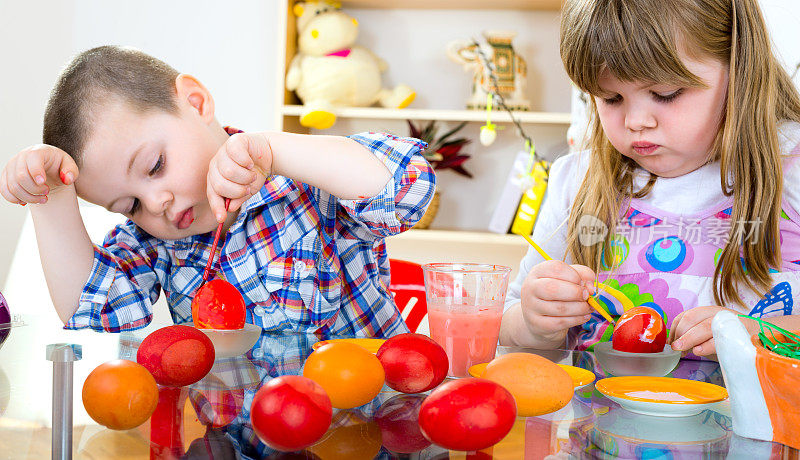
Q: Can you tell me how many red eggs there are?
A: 6